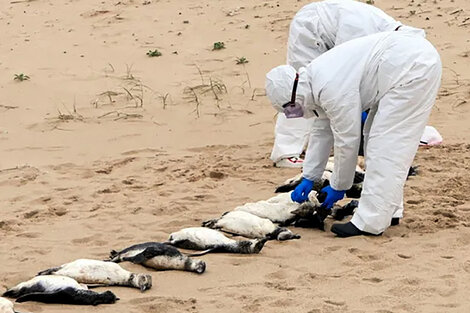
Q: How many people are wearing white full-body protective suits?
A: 2